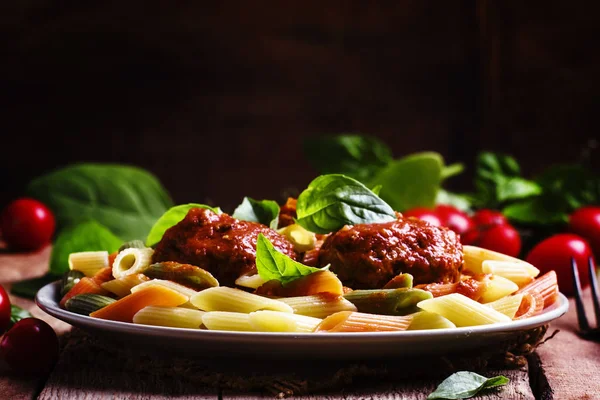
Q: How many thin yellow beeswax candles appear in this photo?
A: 0